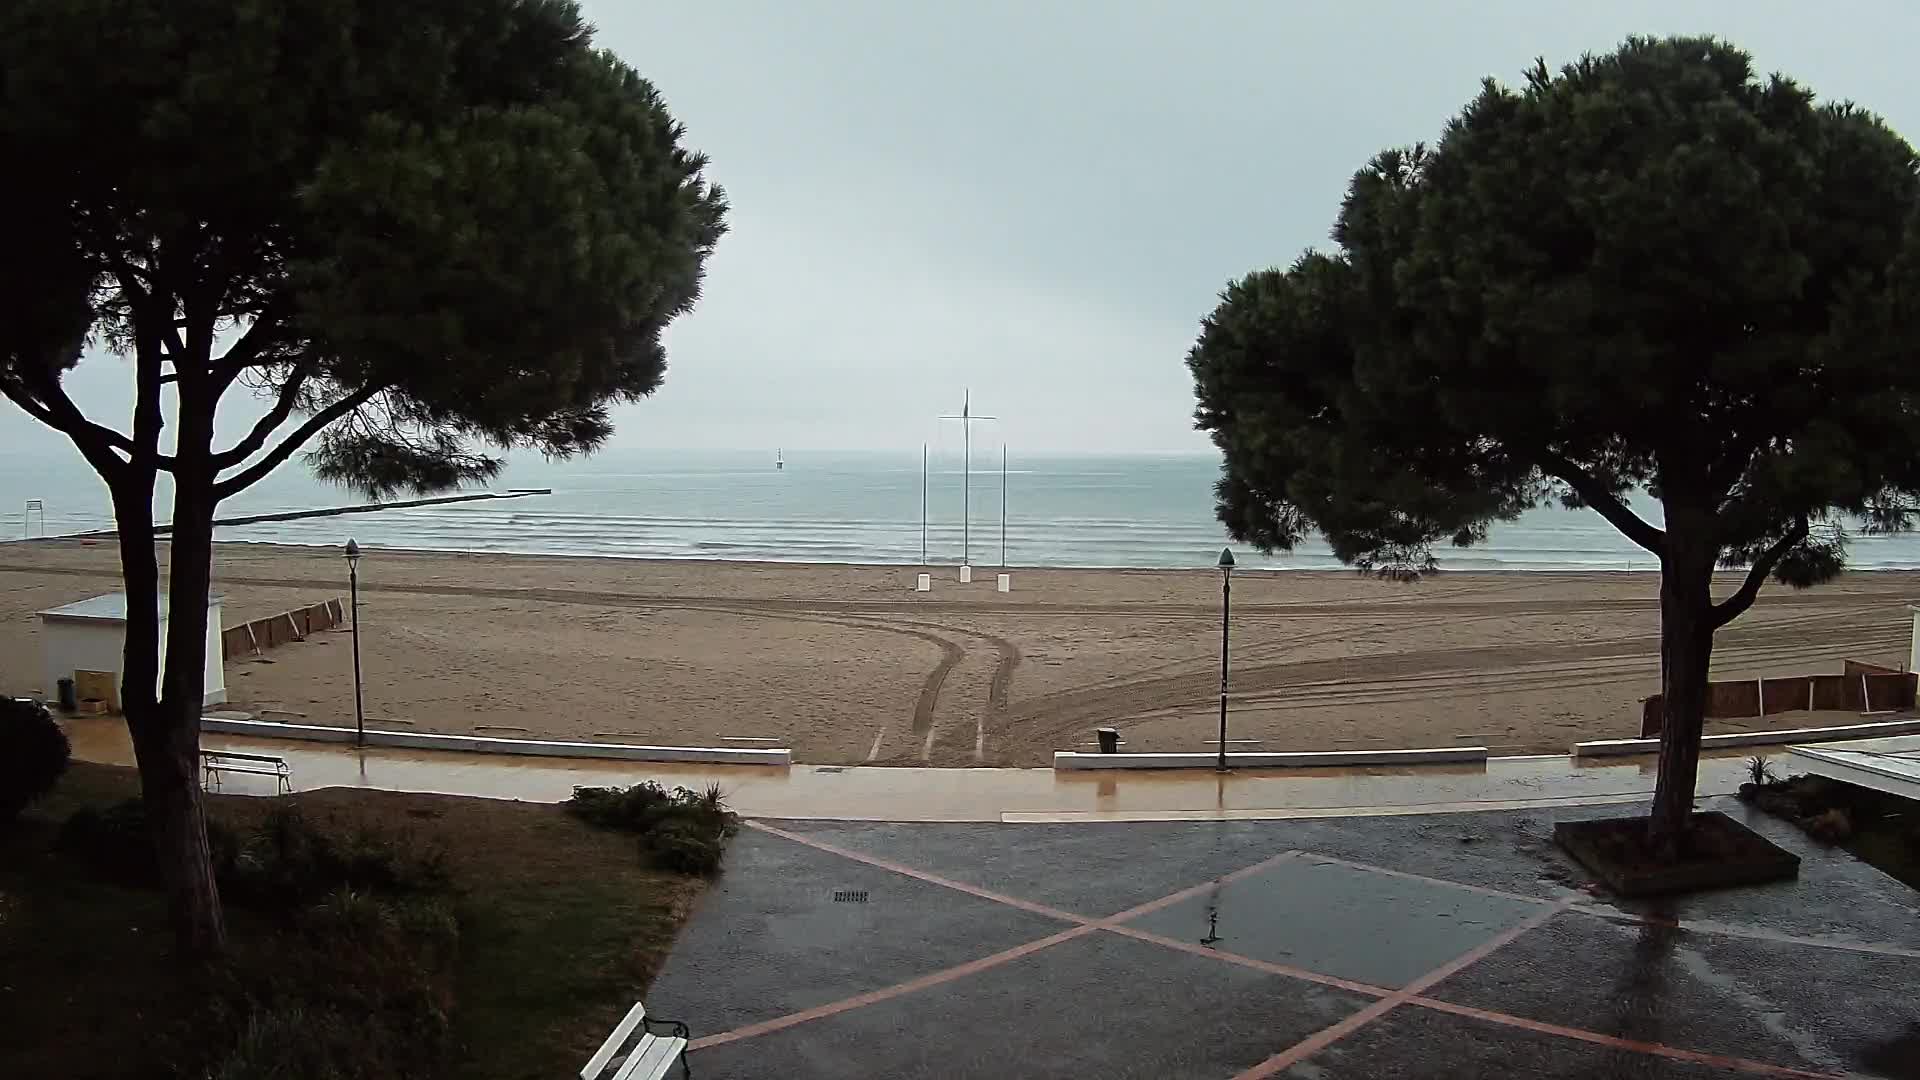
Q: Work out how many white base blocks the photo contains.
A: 3